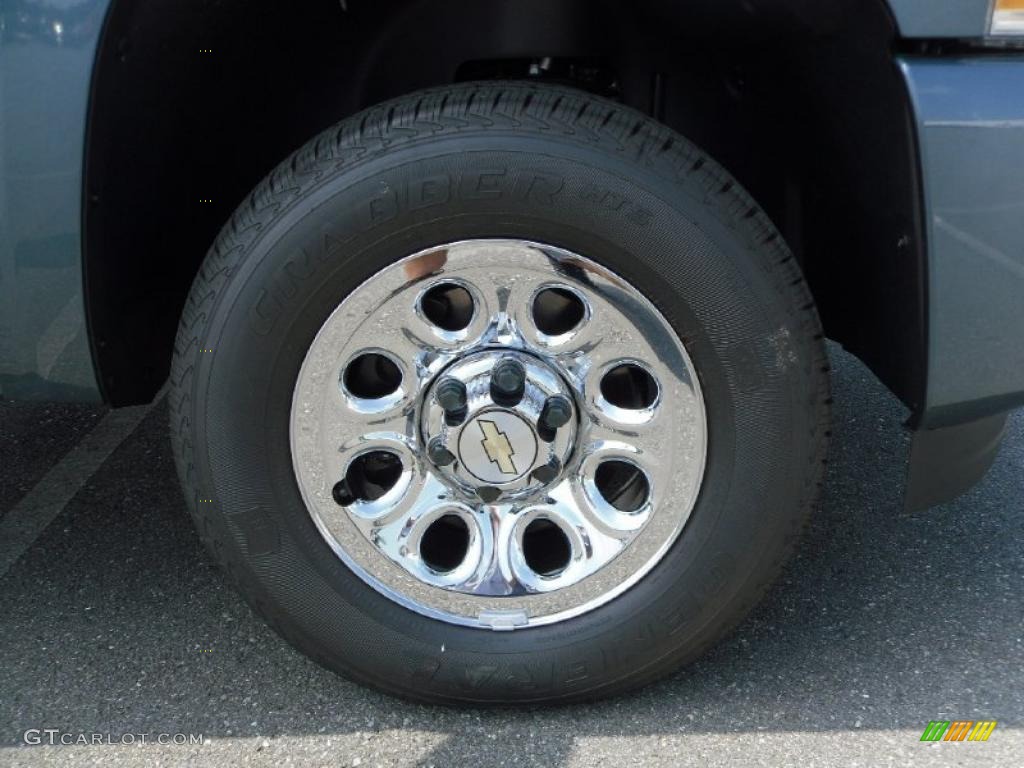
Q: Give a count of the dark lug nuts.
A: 6